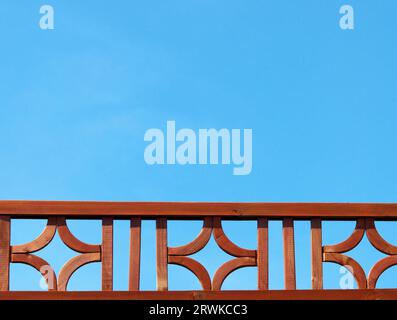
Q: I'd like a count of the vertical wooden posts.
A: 7